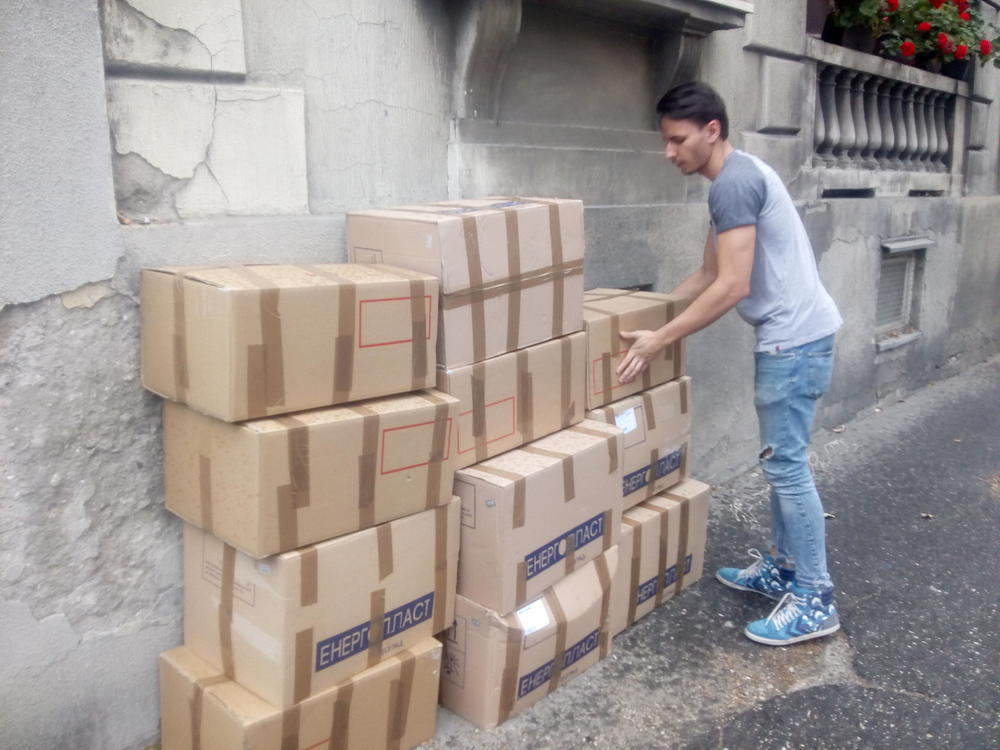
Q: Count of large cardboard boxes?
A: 11